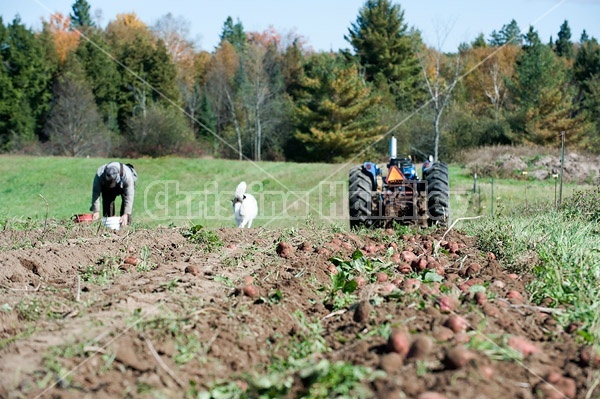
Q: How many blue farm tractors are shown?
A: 1